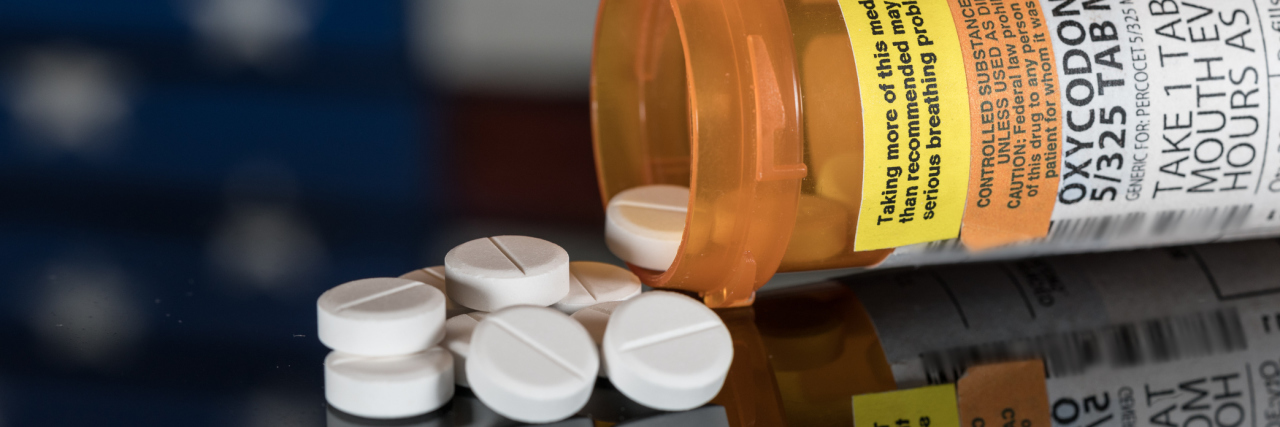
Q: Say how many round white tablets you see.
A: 10